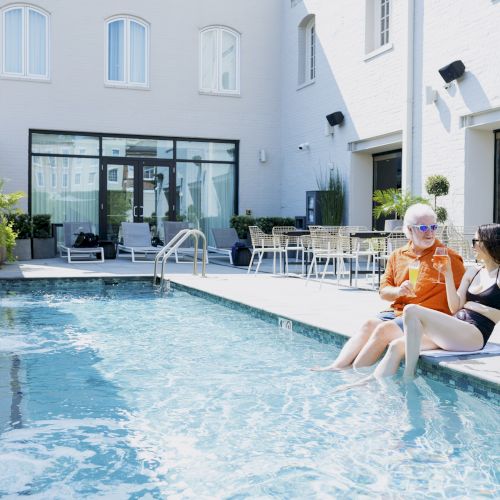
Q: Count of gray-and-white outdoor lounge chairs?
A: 4